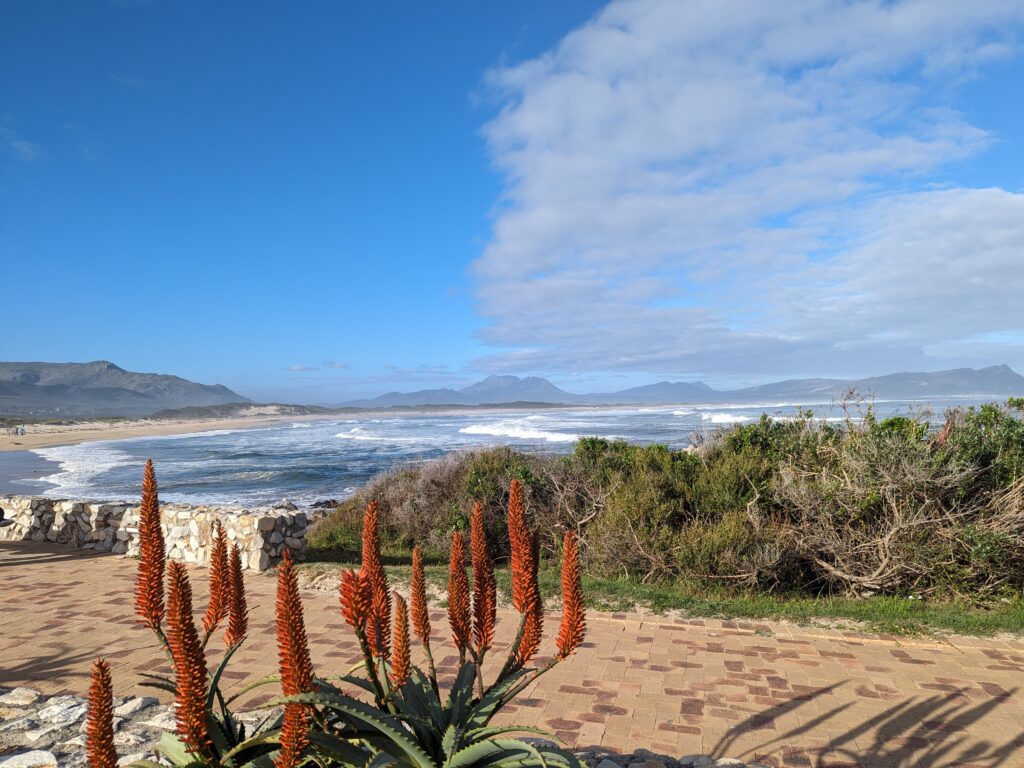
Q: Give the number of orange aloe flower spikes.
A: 15